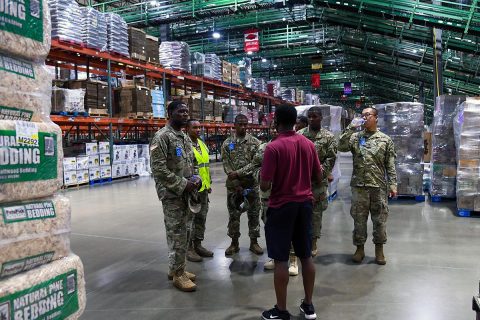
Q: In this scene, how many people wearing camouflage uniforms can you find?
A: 6